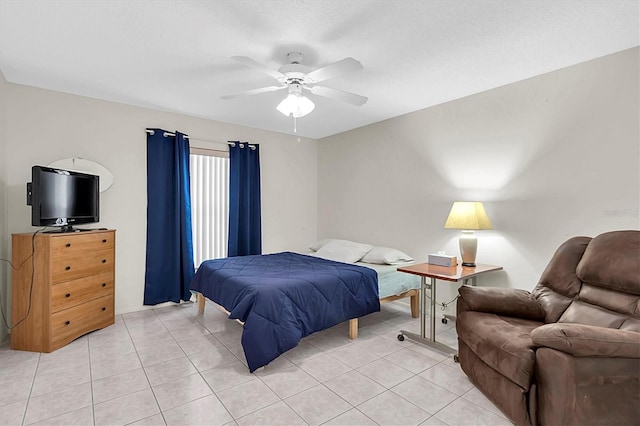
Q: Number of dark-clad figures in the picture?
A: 0